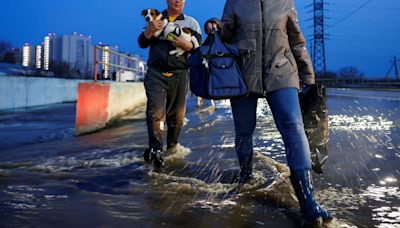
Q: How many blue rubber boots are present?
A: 2